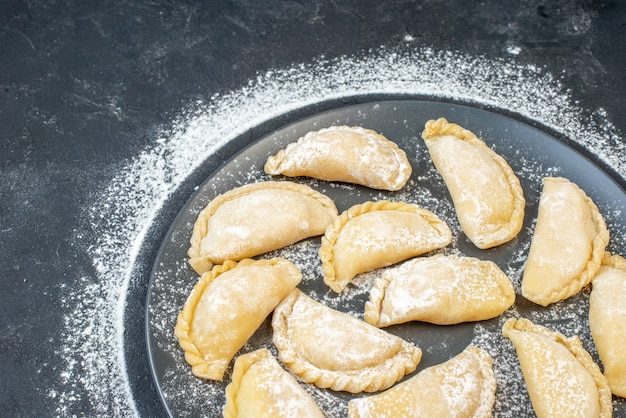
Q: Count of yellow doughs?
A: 12